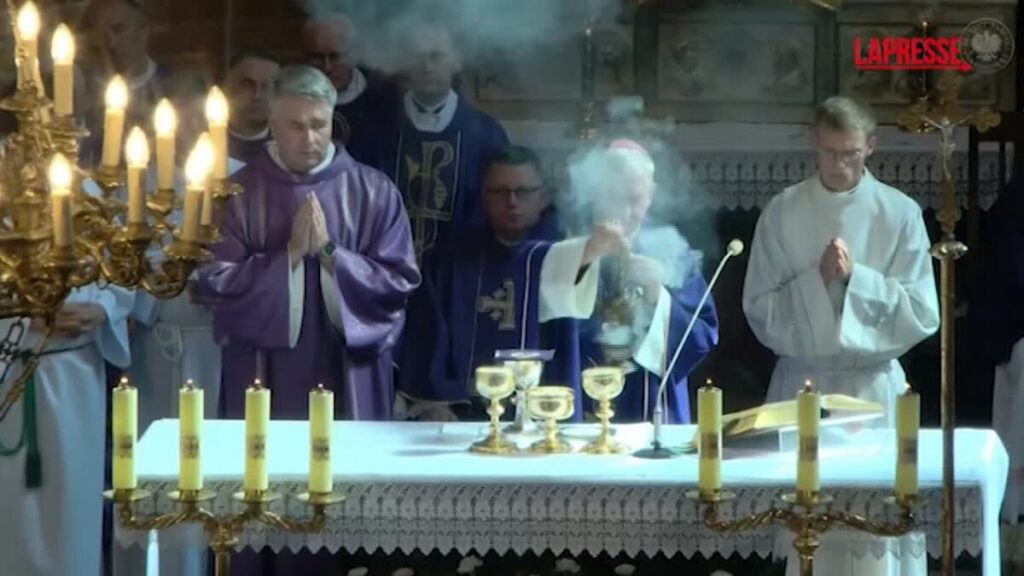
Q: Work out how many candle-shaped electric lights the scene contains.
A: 9